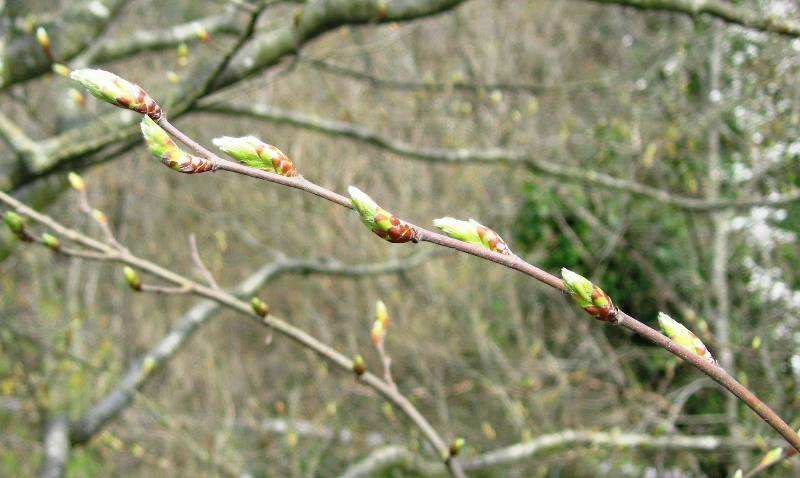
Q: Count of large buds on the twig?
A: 7